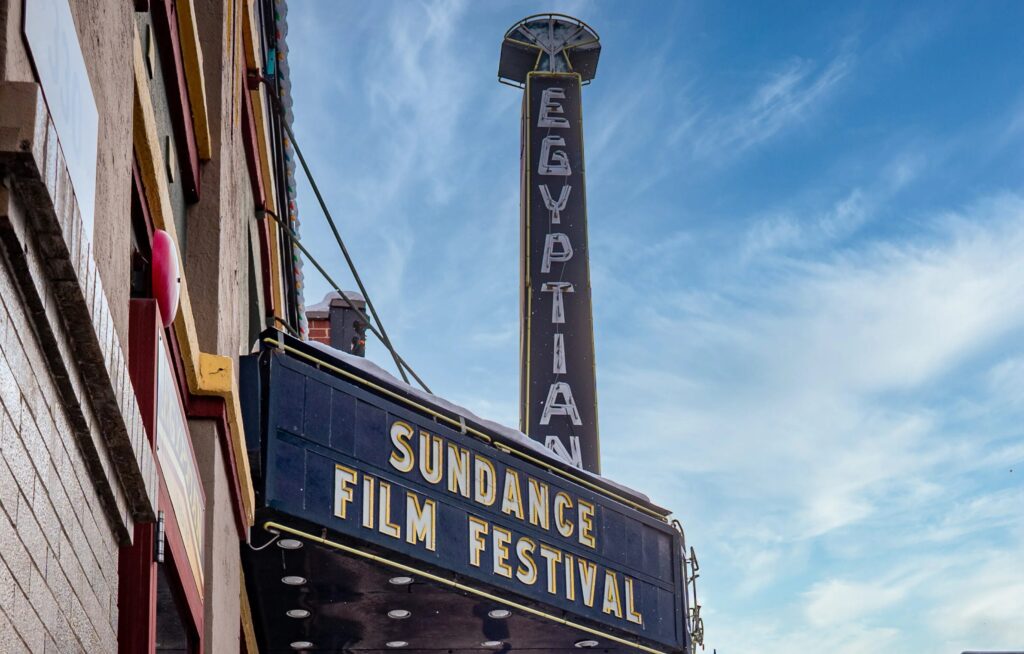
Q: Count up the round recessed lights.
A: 10